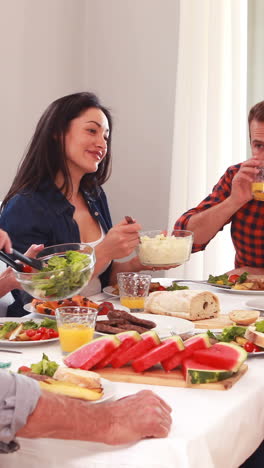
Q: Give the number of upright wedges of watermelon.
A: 5